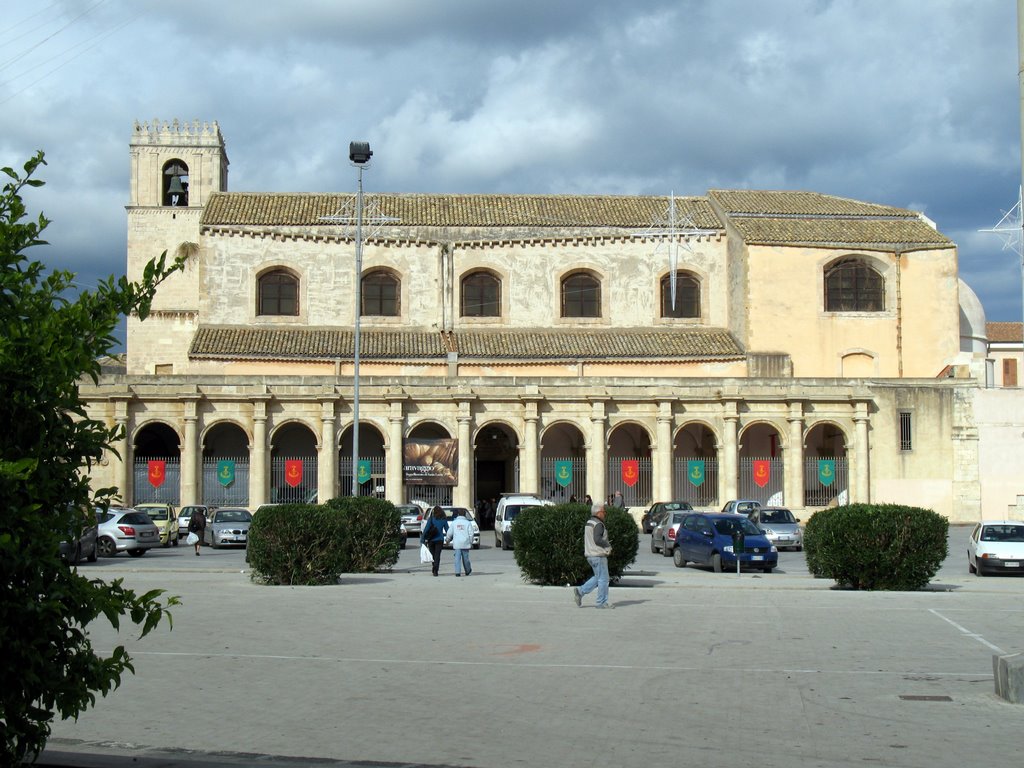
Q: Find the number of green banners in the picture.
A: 5